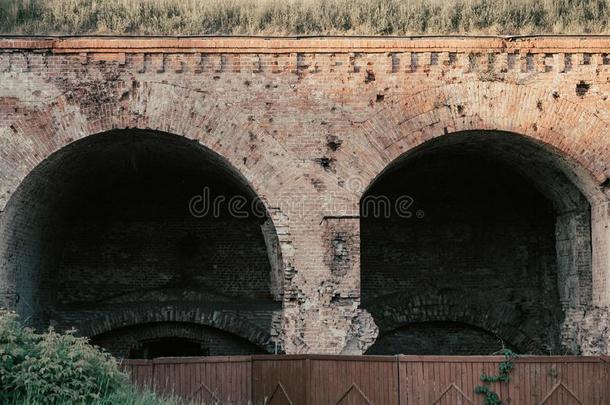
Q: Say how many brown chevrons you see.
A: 5